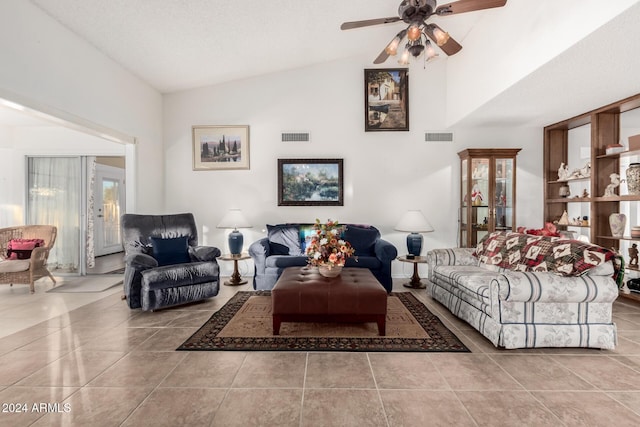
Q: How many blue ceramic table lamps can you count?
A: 2